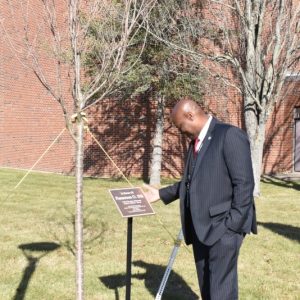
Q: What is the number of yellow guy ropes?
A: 2